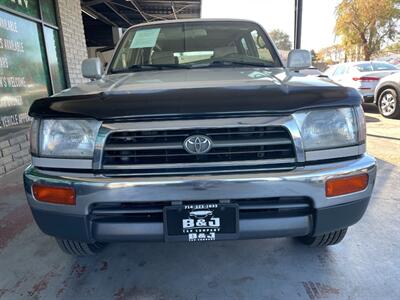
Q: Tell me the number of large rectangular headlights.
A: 2